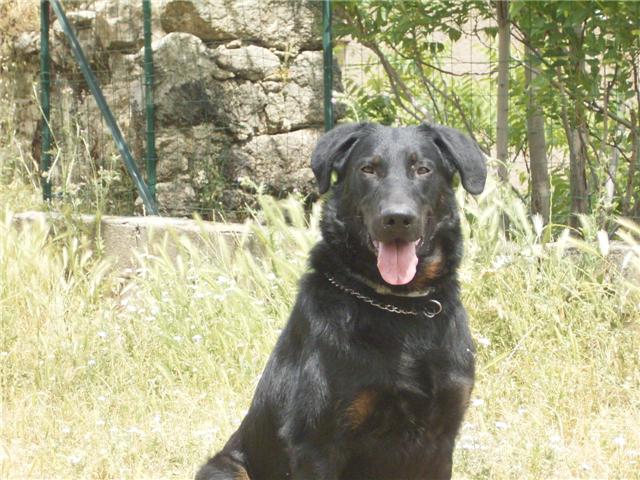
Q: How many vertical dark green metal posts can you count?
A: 3